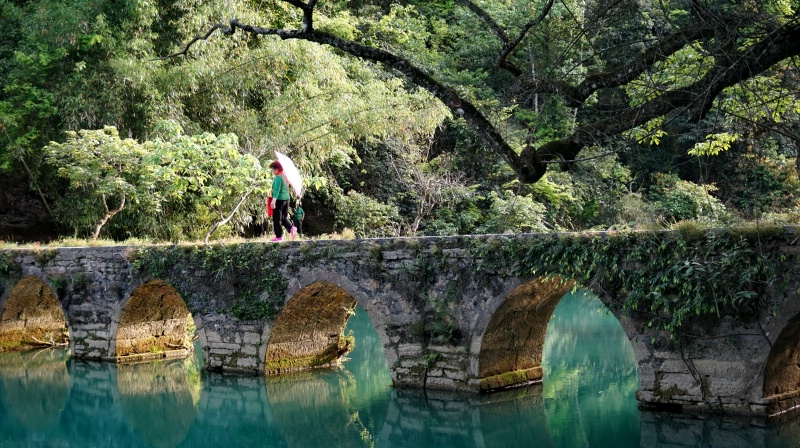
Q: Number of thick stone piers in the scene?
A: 4